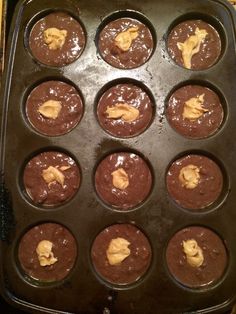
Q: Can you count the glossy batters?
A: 12